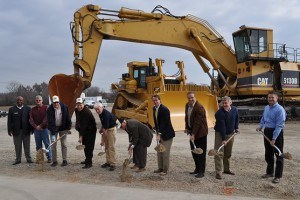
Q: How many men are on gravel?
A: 10